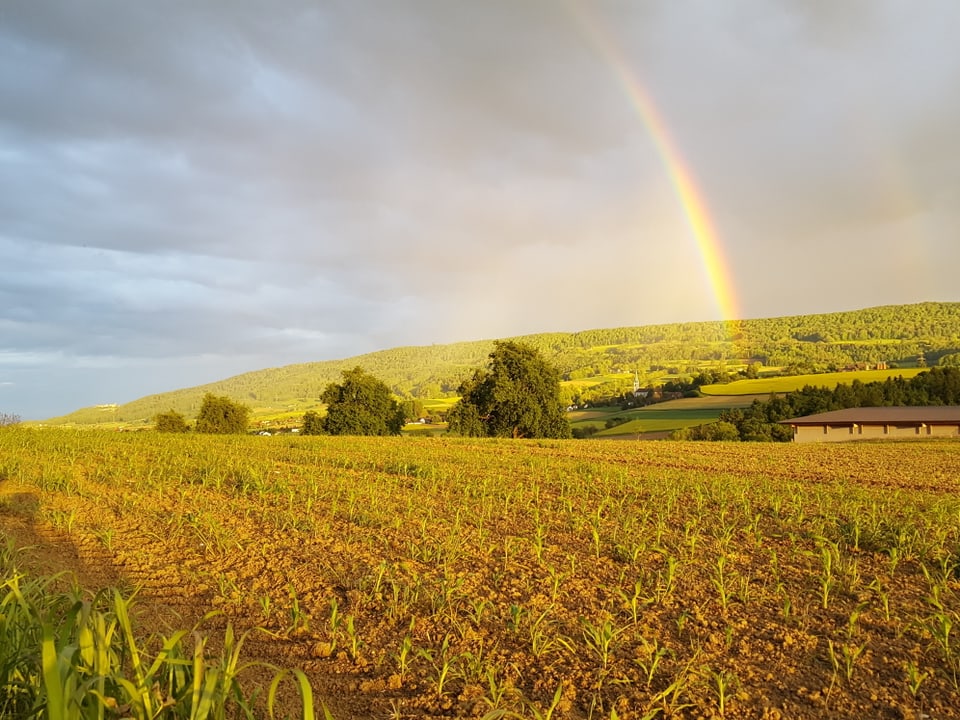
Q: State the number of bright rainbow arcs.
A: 1